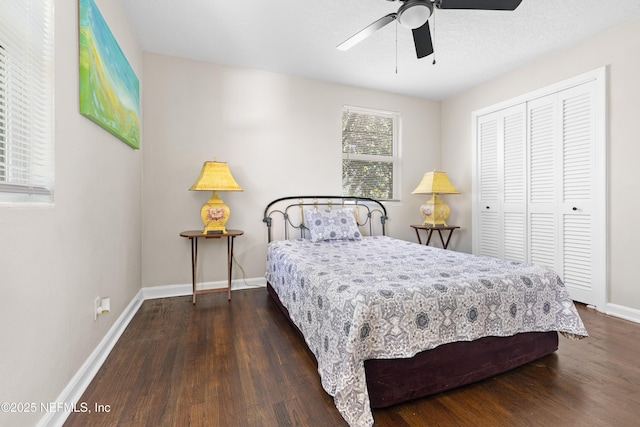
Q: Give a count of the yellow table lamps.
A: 2